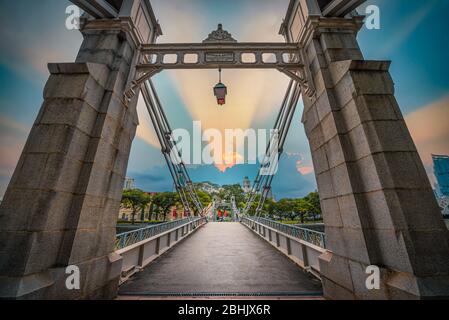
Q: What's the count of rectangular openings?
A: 6